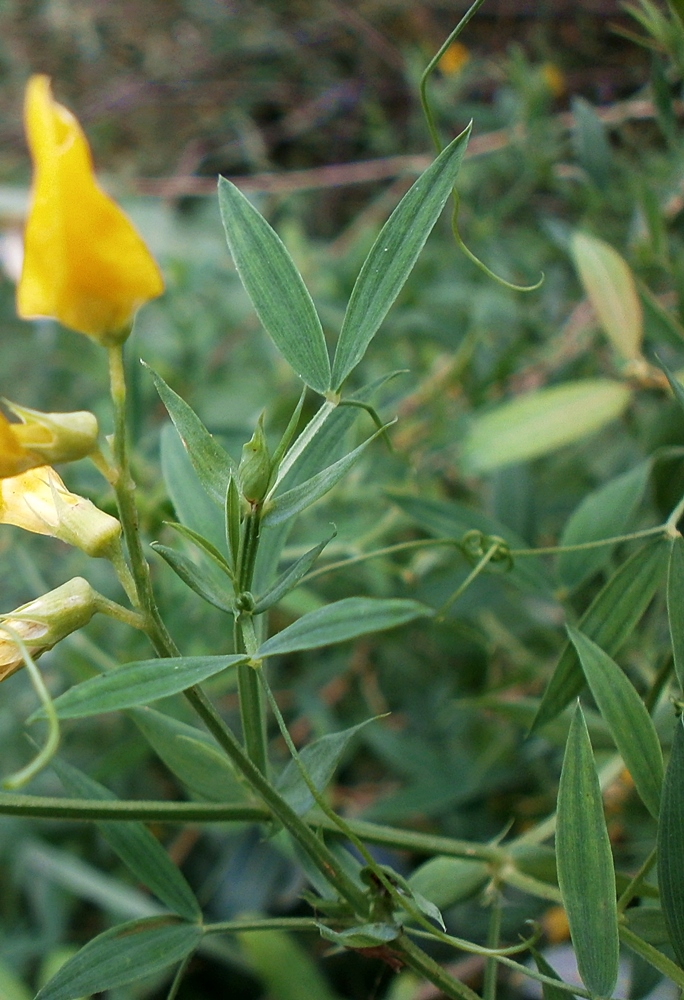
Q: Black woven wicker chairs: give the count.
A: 0